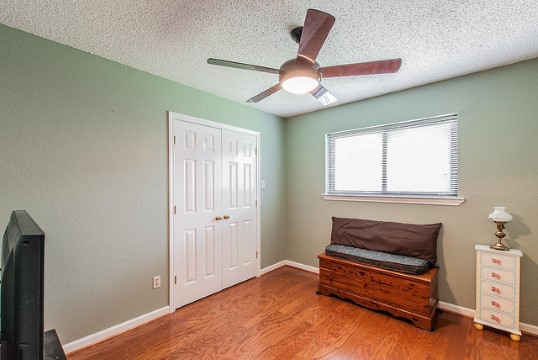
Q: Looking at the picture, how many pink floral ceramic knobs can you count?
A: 5